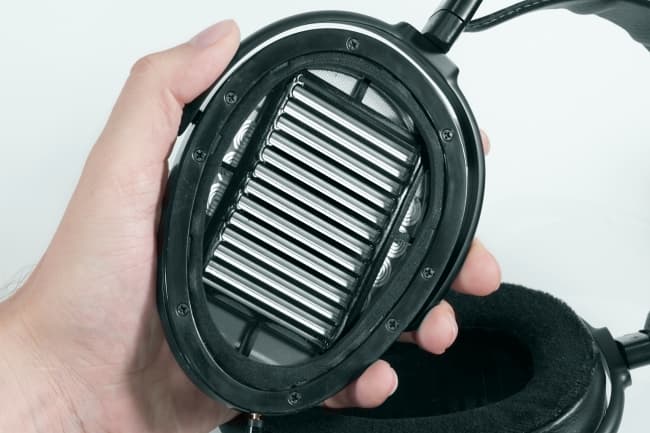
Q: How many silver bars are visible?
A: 12